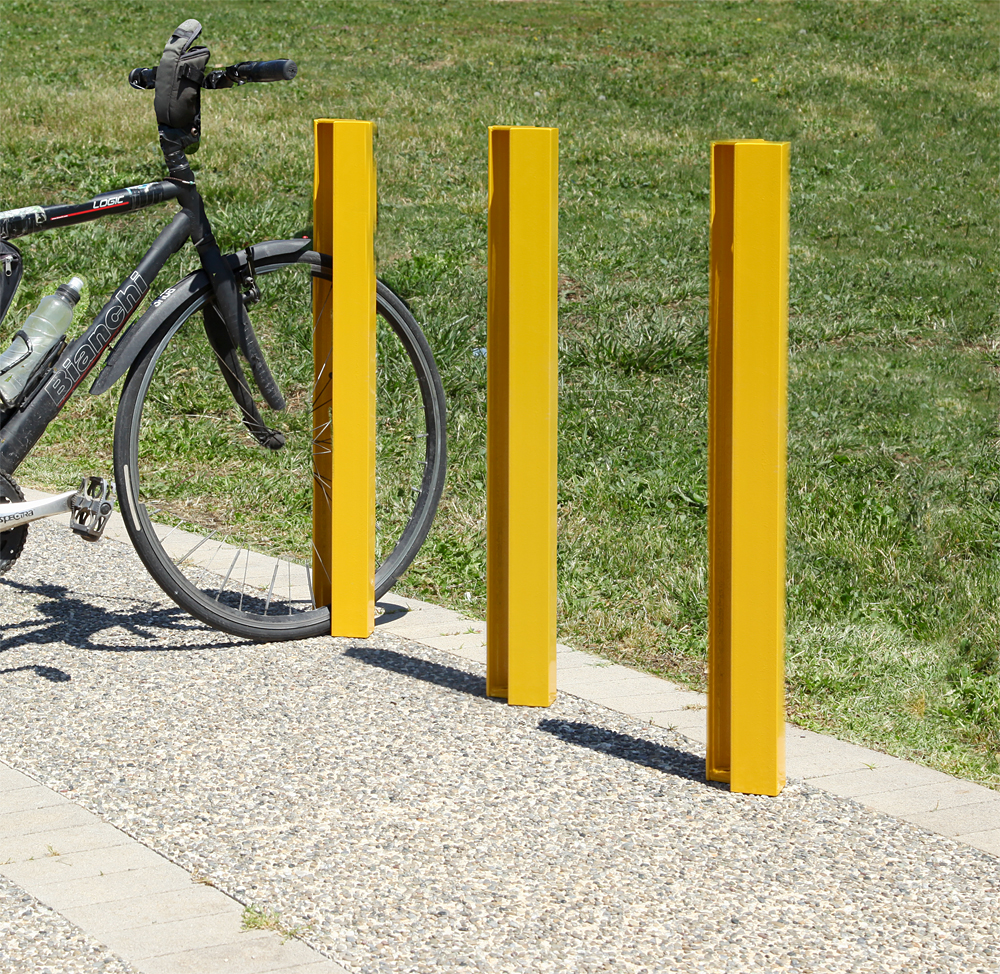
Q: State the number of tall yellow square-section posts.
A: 3